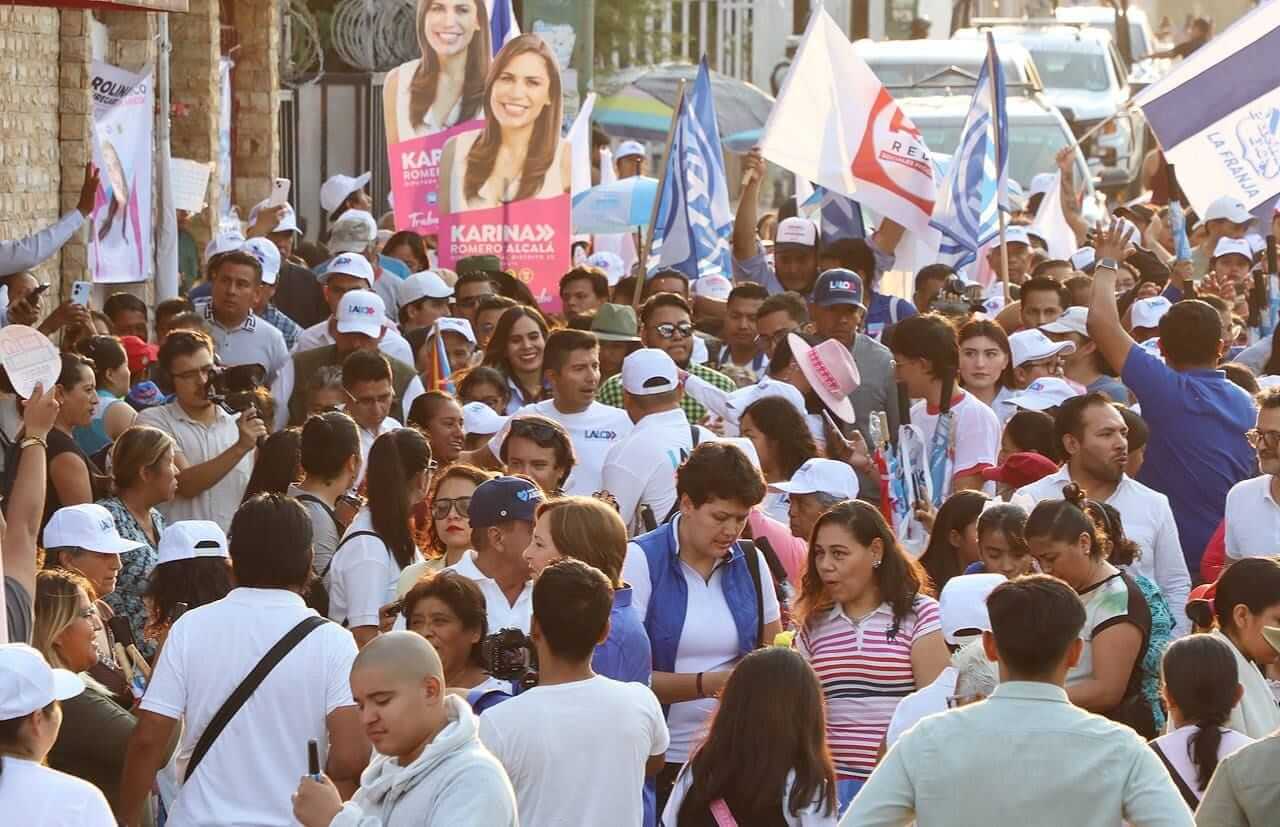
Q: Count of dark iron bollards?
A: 0